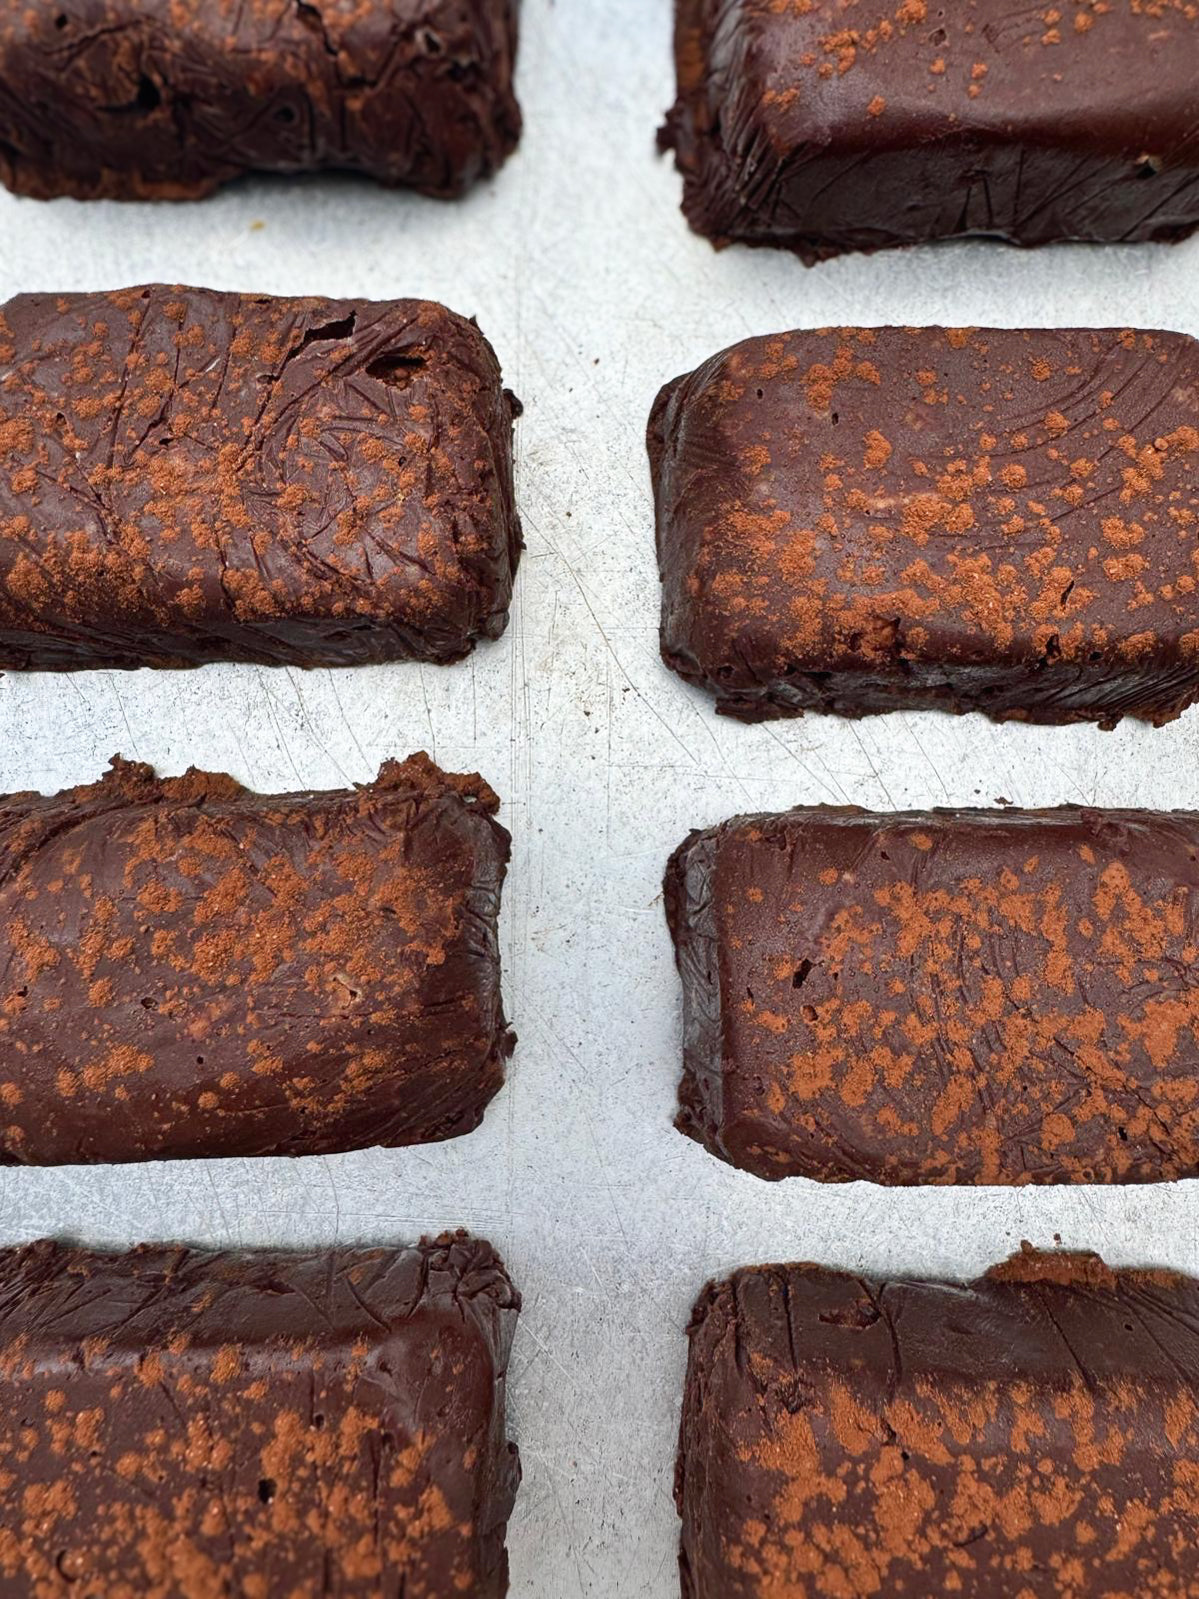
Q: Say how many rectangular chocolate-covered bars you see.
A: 8